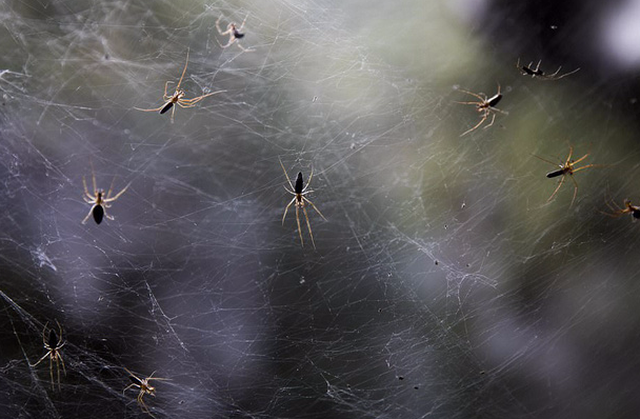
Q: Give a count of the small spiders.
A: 10